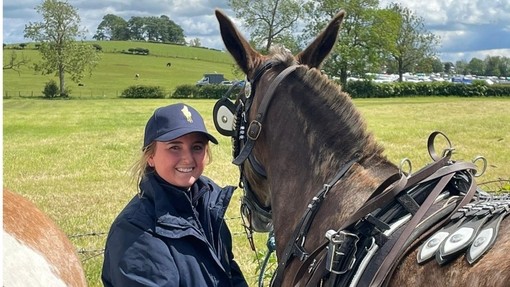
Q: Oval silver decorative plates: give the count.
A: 3